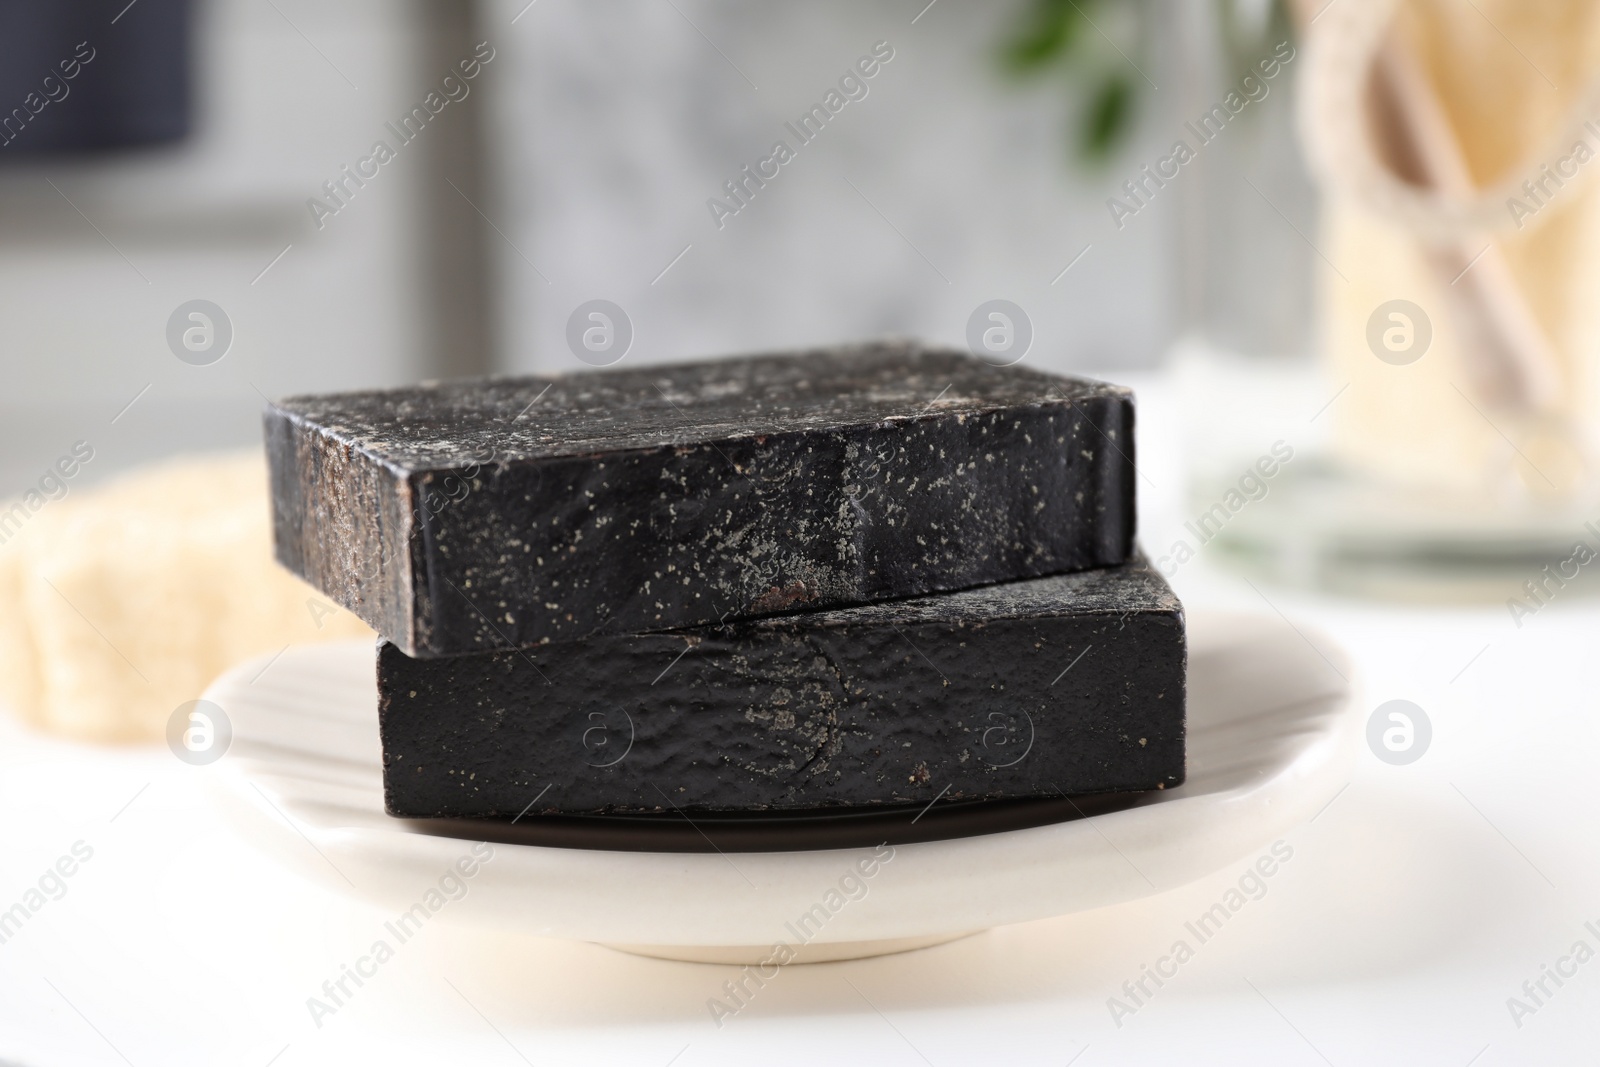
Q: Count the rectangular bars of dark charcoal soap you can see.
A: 2